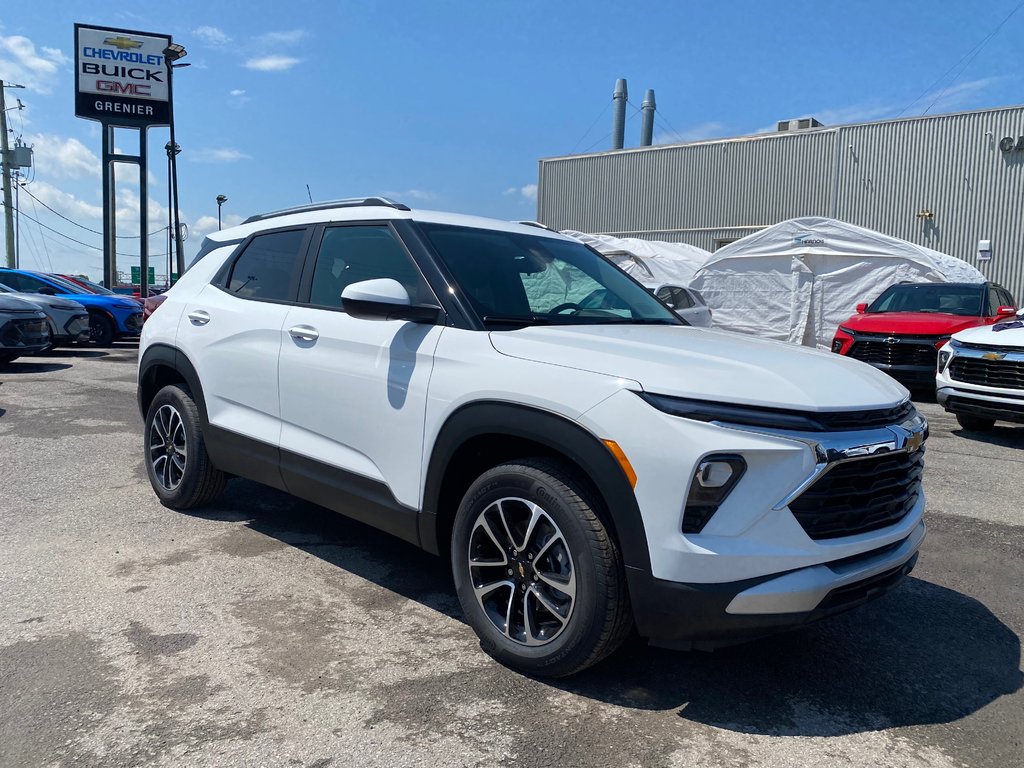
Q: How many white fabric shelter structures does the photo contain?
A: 2